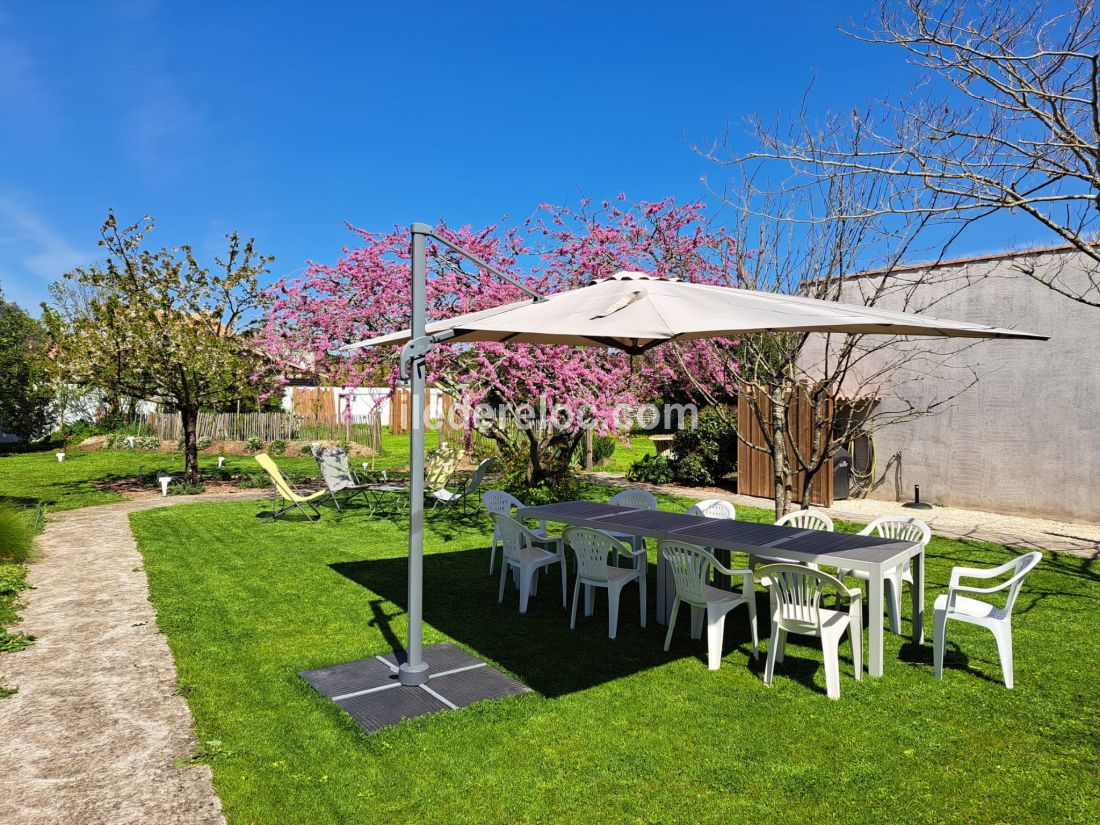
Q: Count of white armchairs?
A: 10